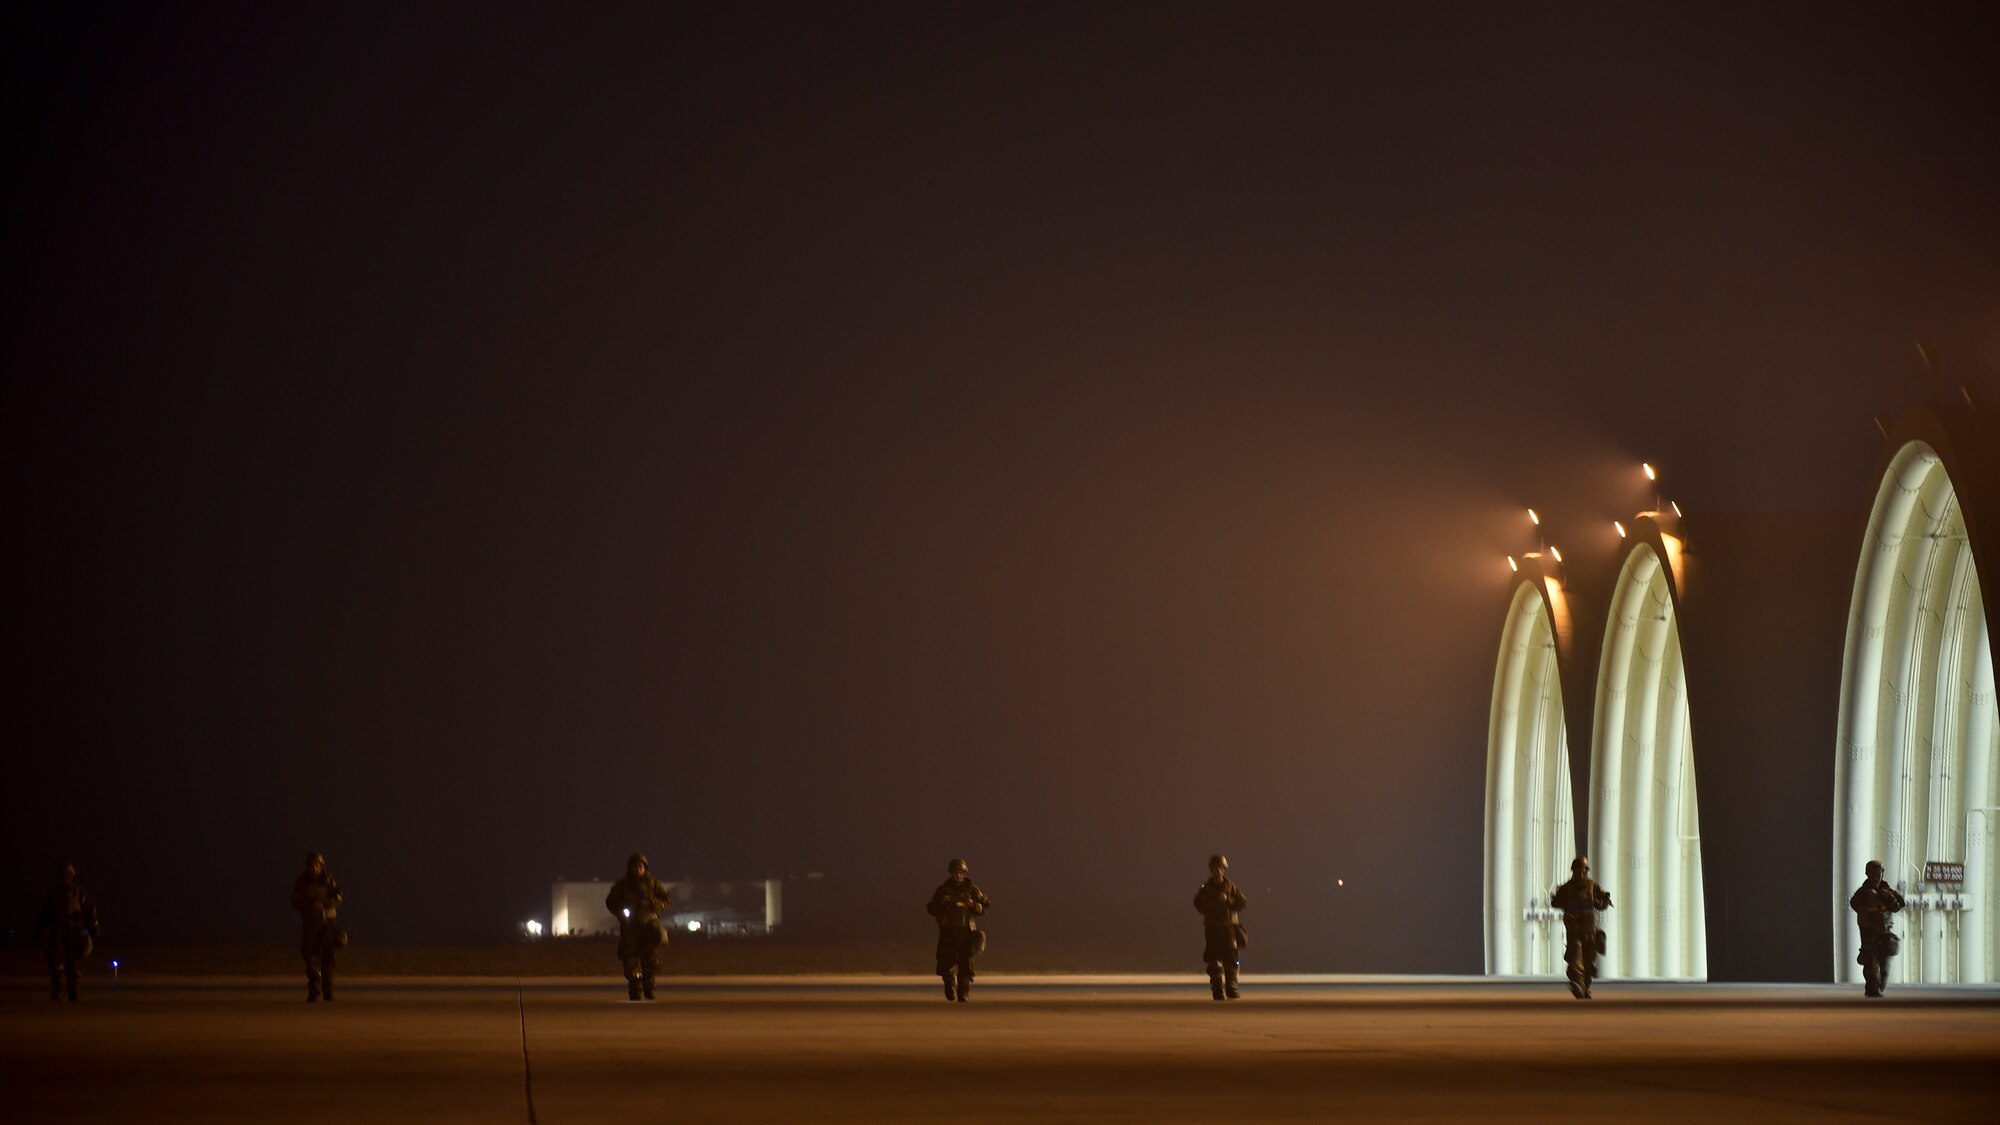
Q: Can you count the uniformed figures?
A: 7